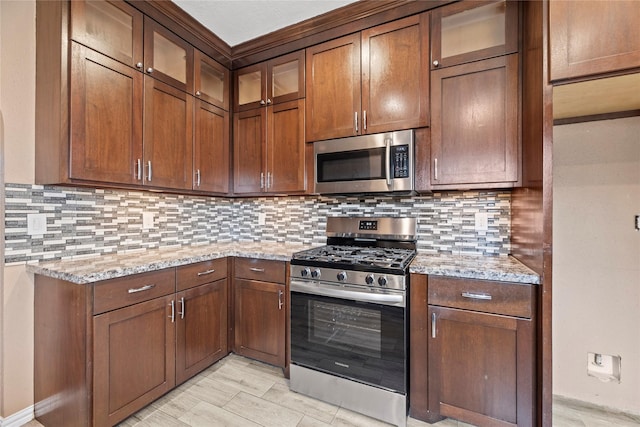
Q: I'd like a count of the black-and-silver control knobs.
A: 5